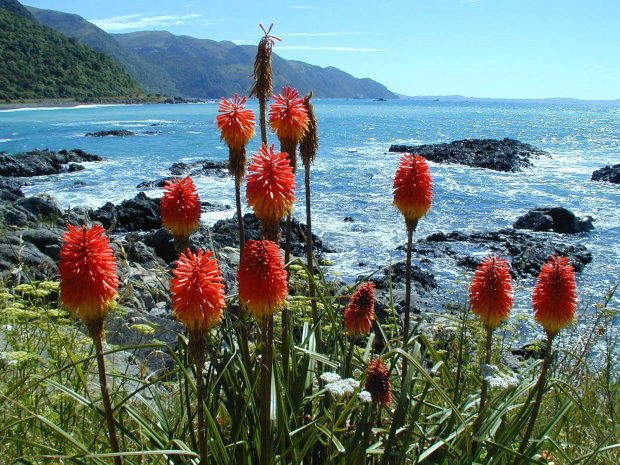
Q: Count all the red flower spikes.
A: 12